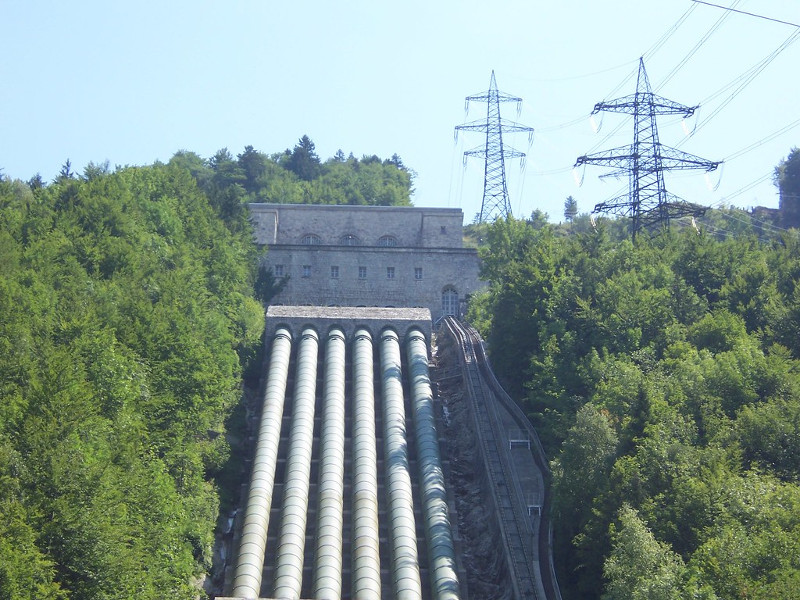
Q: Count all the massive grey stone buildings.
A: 1